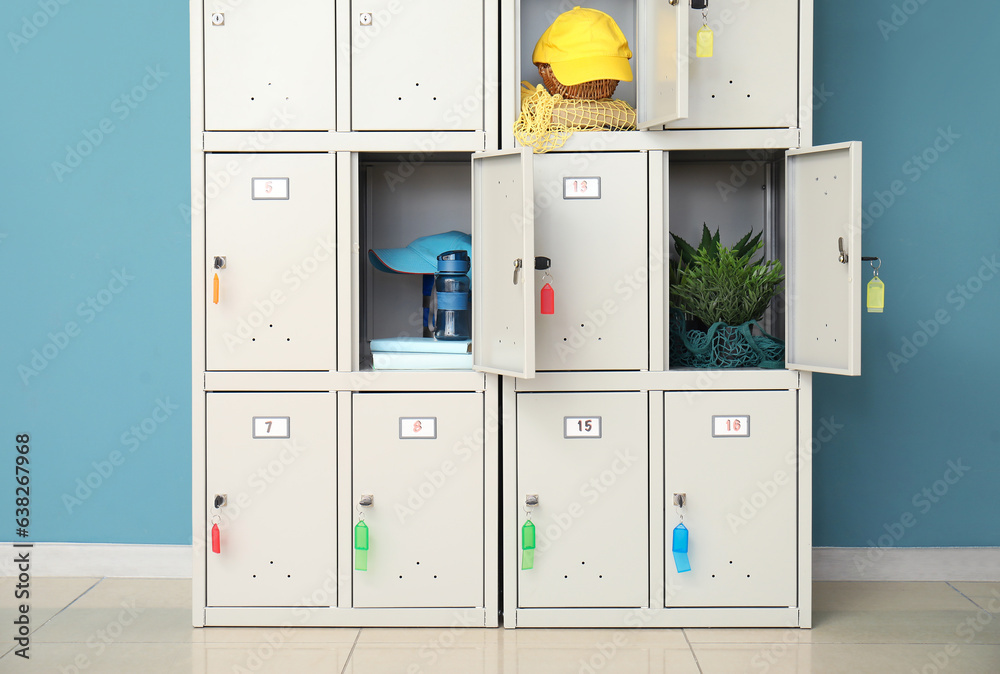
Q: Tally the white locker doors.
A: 12